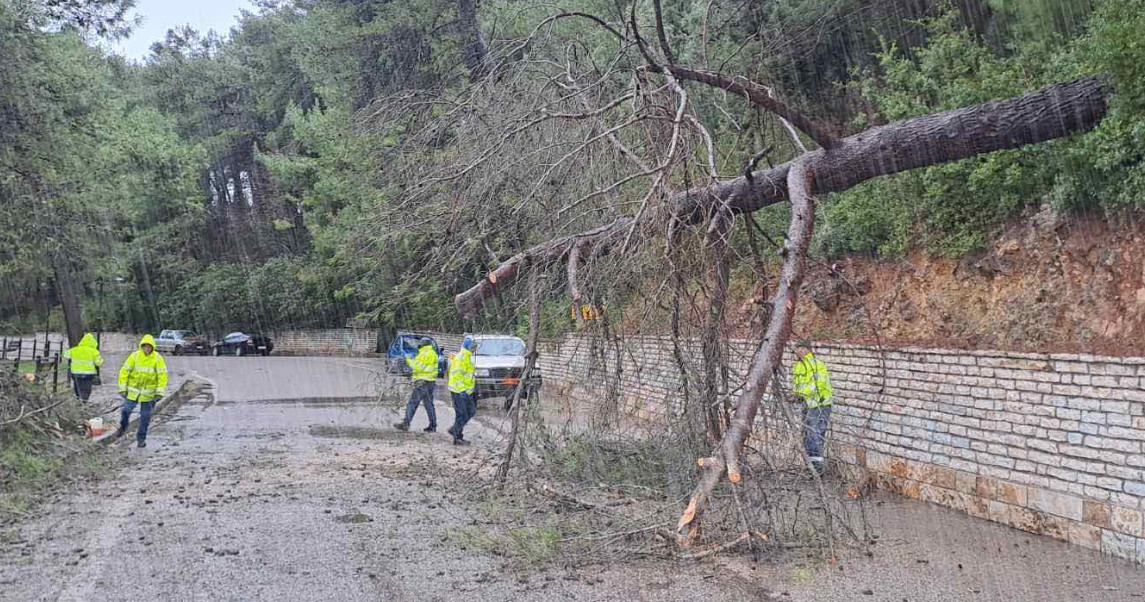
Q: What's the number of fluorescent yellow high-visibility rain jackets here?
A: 5